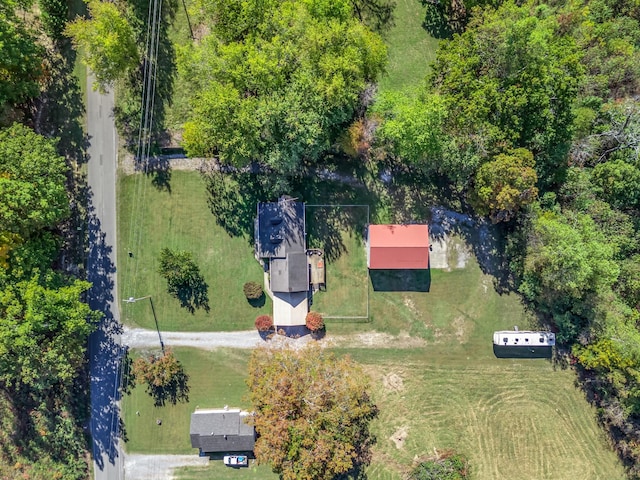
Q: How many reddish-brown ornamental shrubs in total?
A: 2